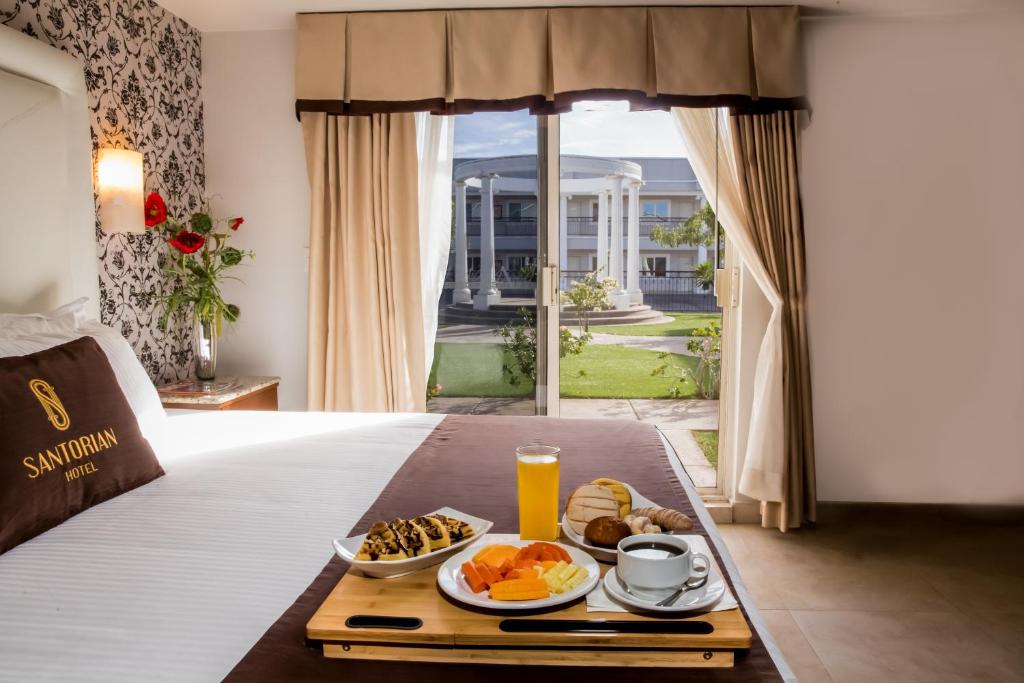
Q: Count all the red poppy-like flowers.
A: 3